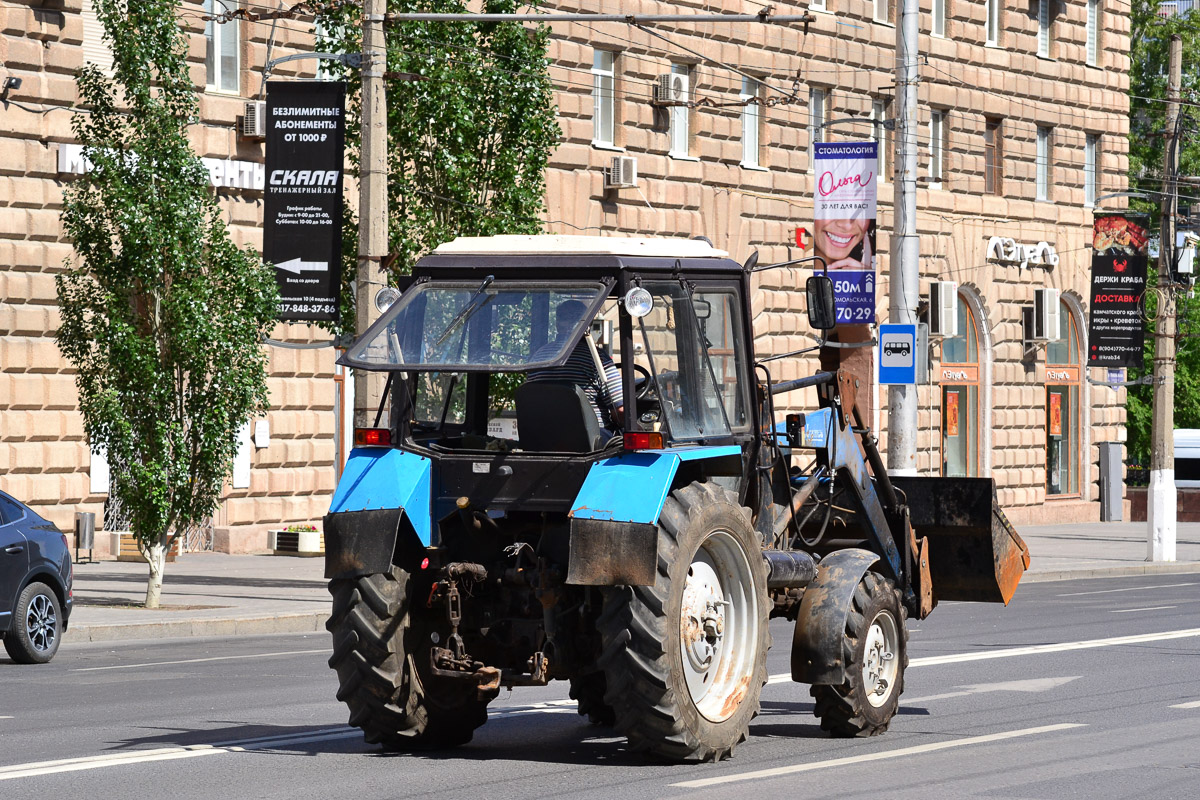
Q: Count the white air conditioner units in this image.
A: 5